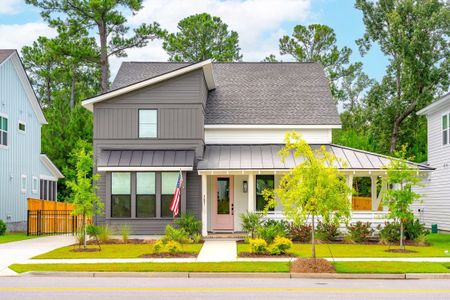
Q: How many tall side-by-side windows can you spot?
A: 3